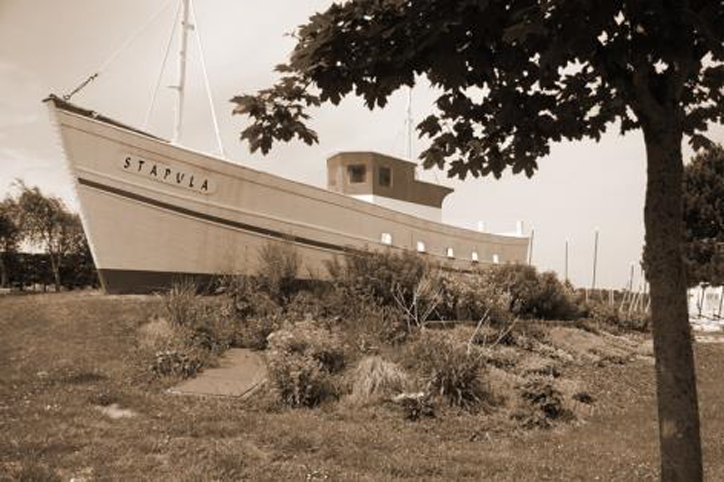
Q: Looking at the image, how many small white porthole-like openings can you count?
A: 5